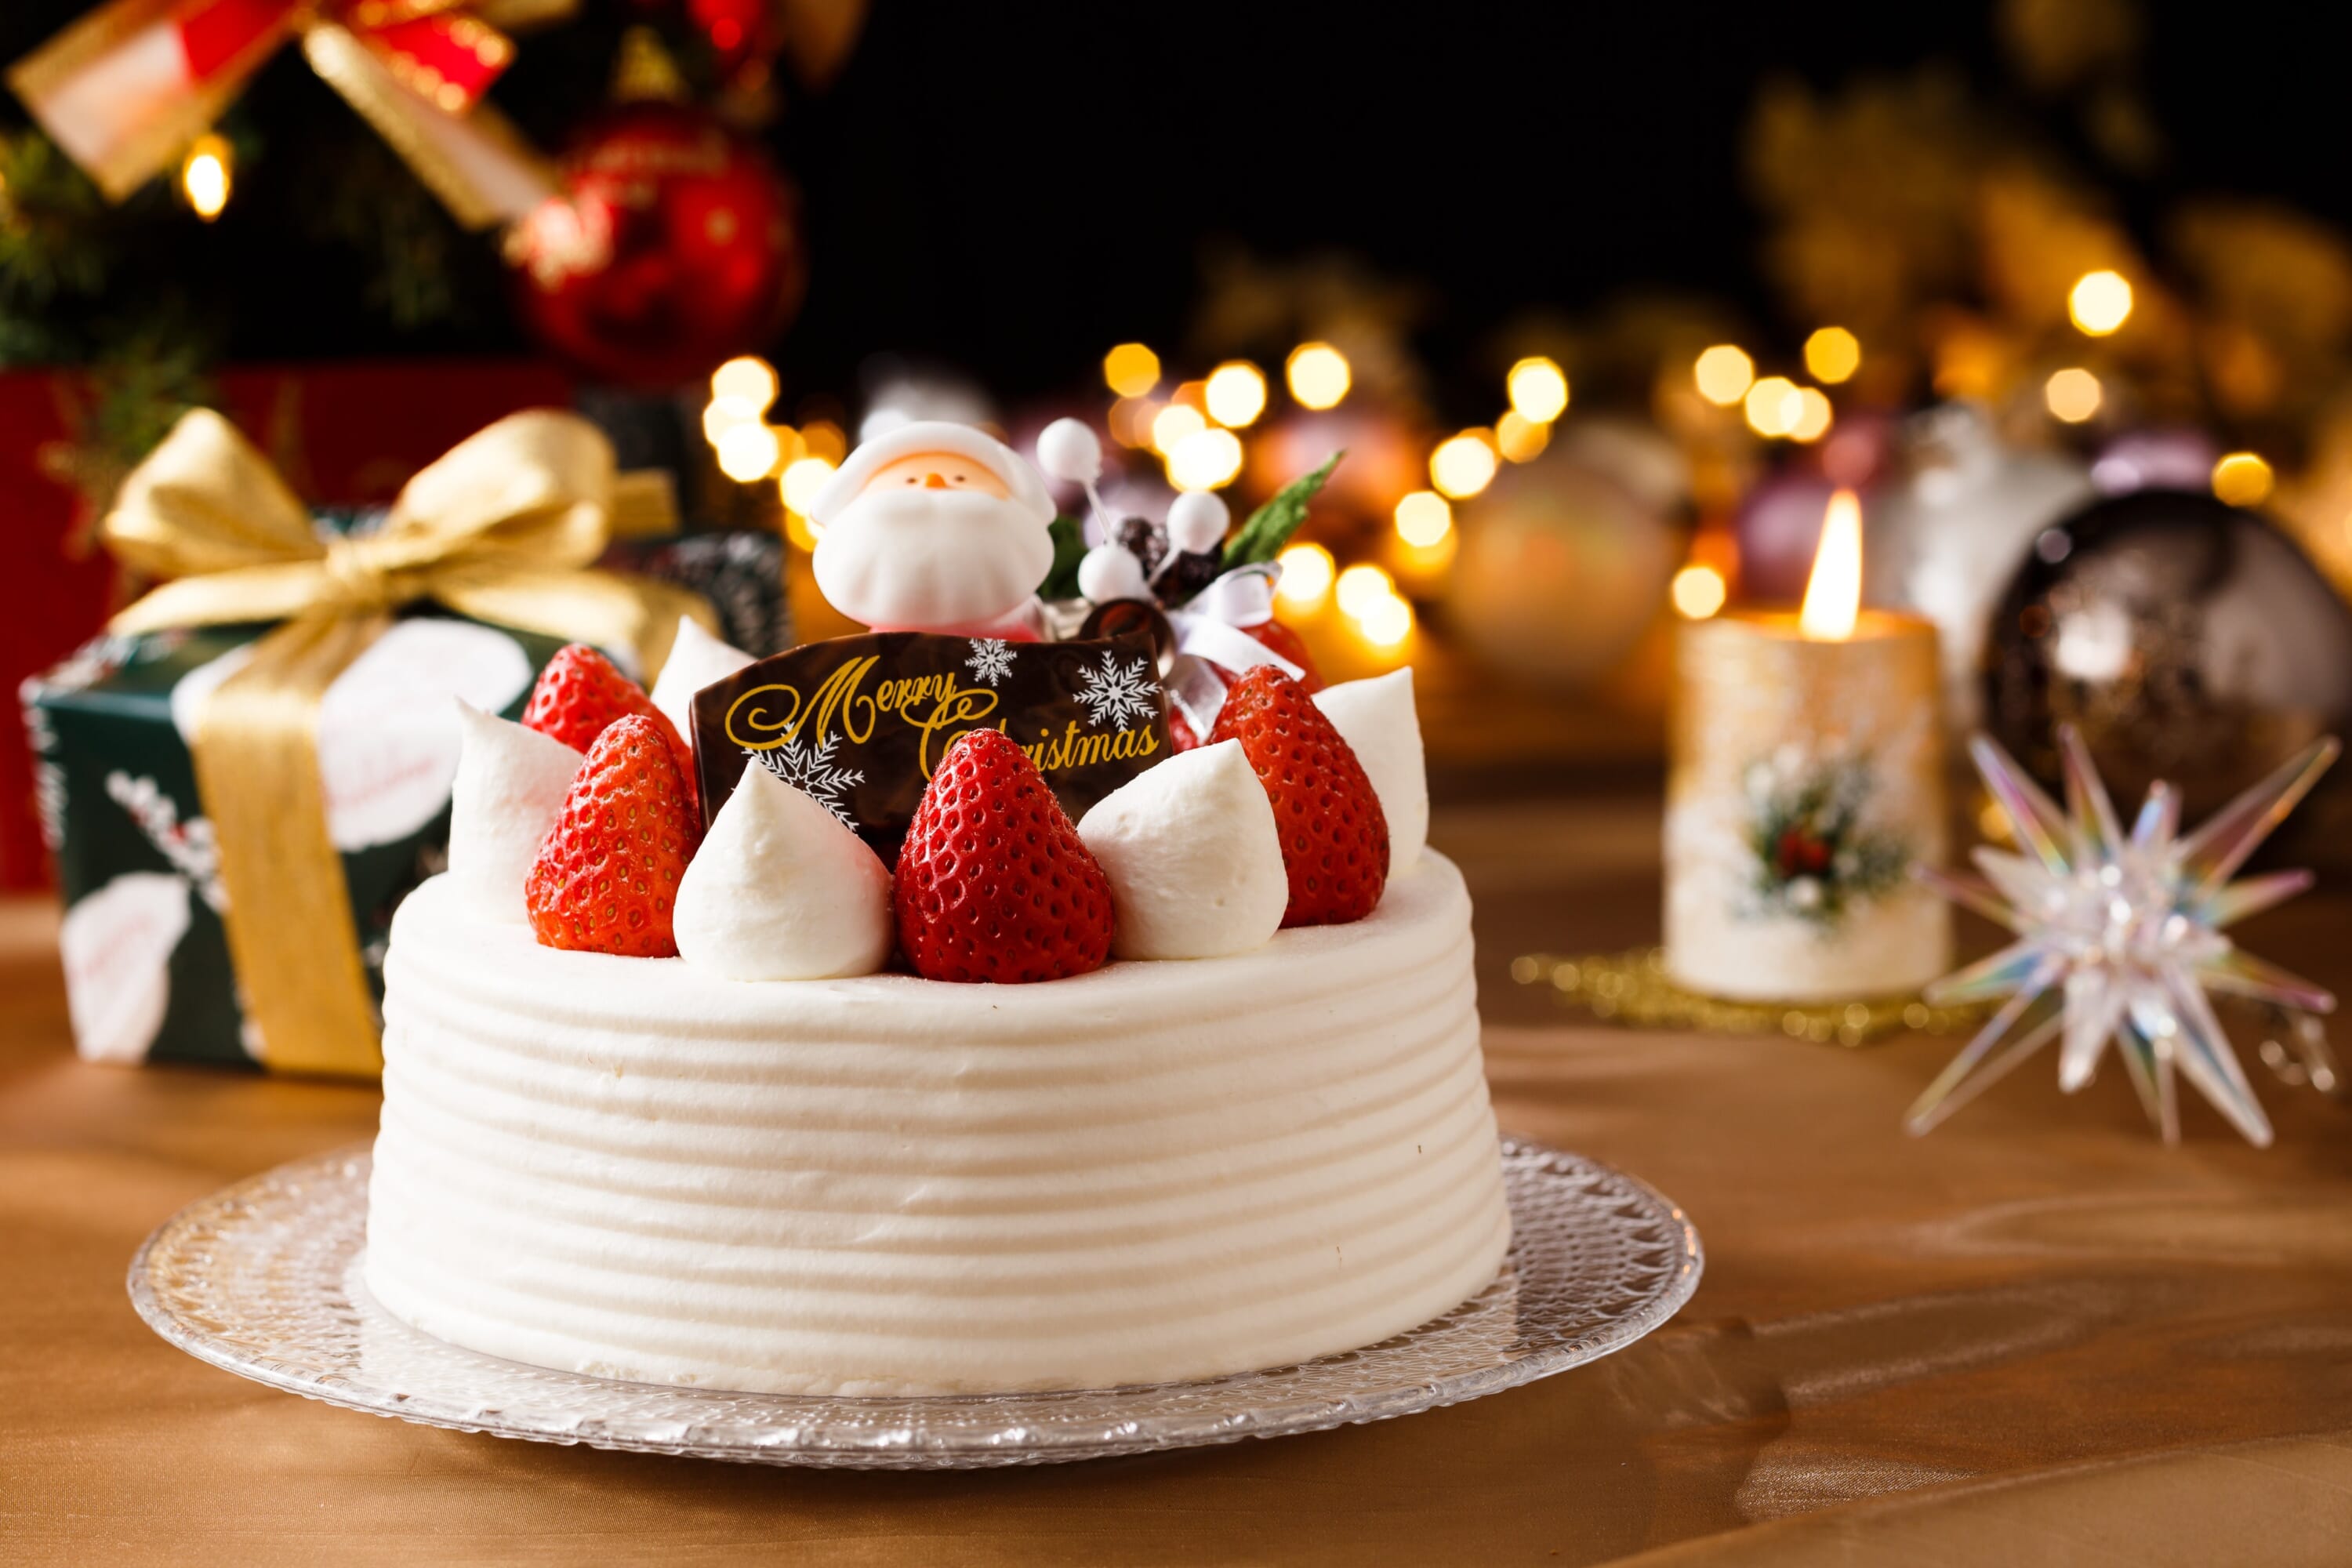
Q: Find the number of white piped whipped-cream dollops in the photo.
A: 5